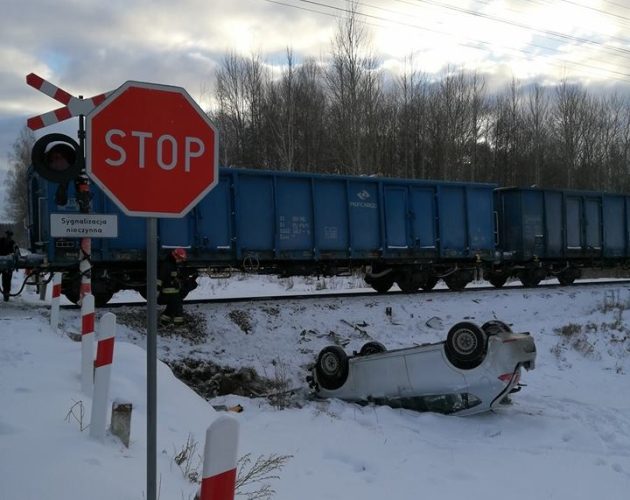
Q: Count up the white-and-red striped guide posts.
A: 4